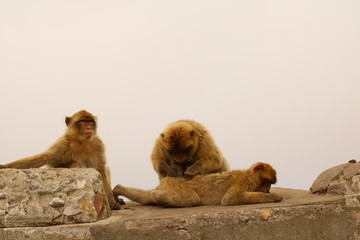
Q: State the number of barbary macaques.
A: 3